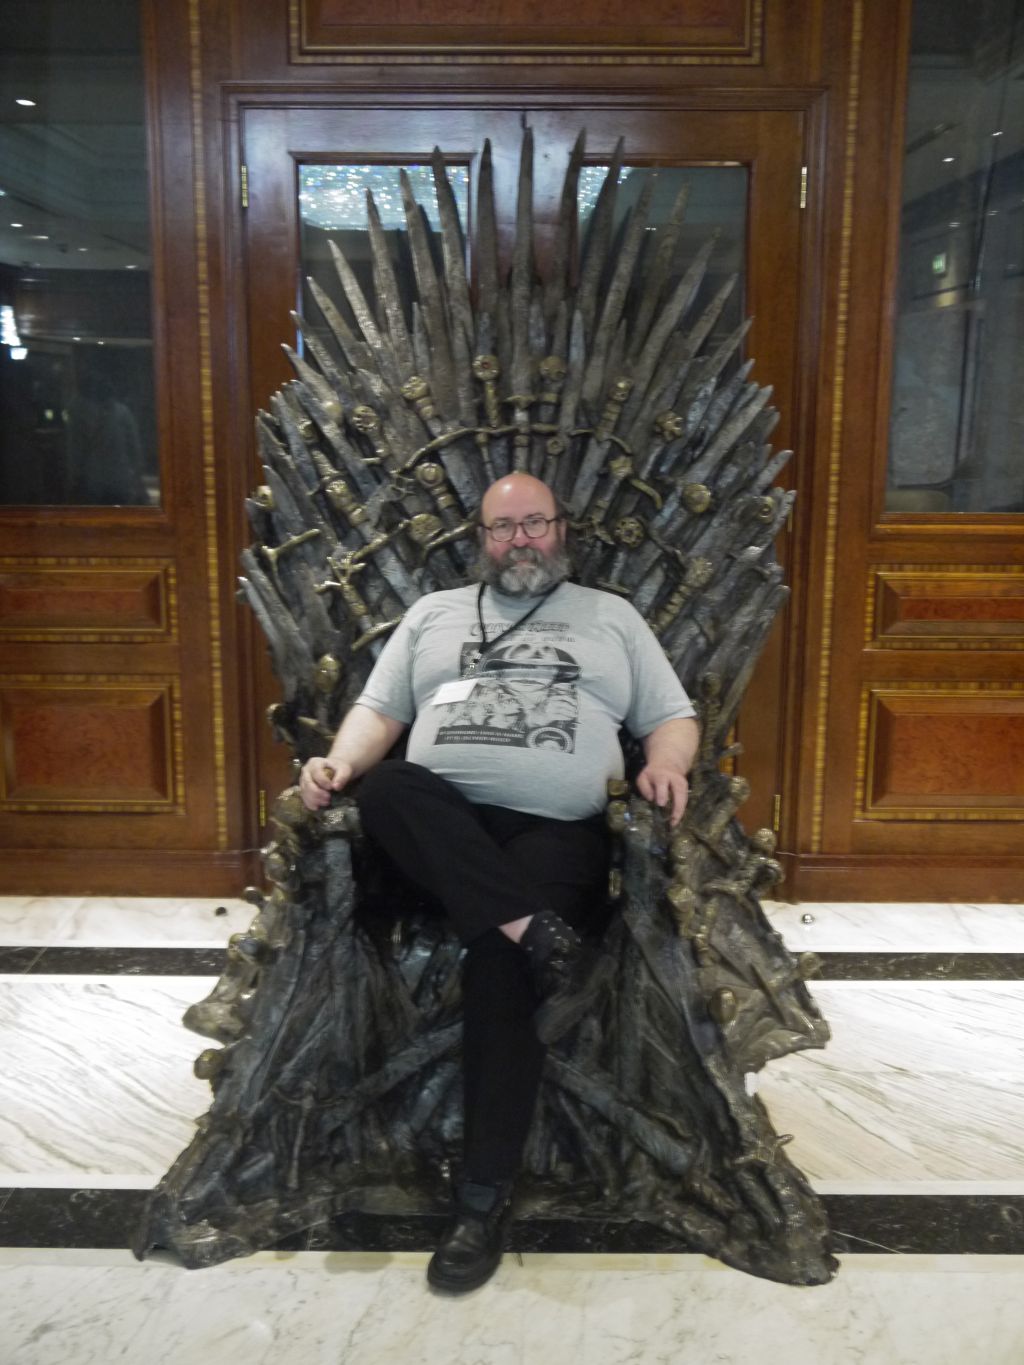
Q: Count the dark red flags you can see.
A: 0